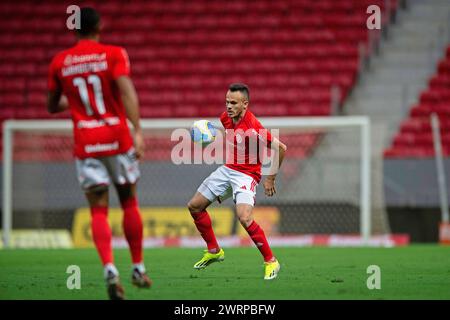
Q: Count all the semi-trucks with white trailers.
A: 0